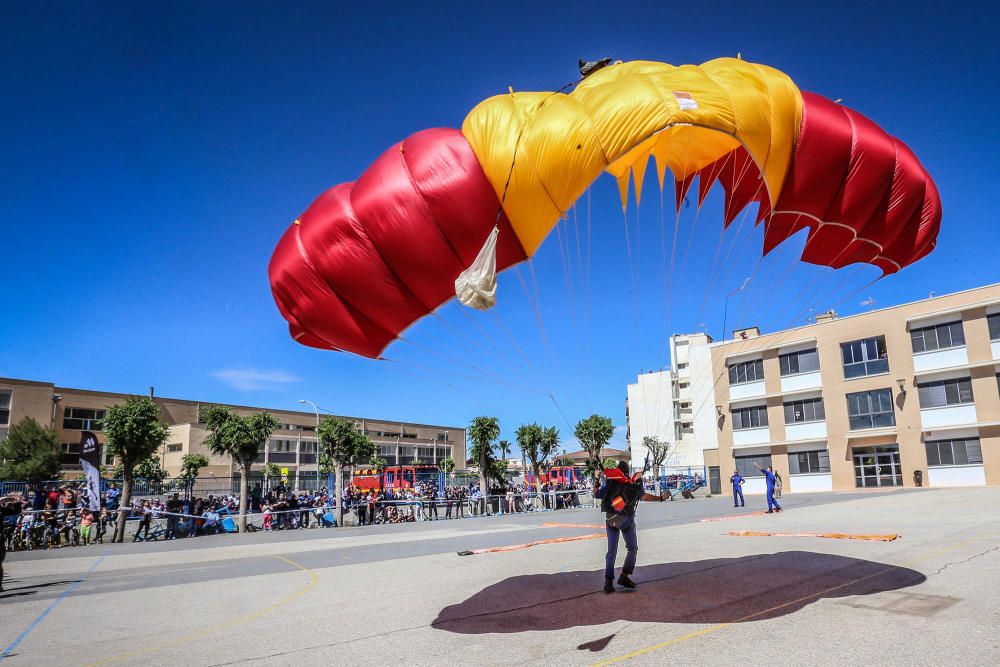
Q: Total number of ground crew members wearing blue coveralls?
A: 2